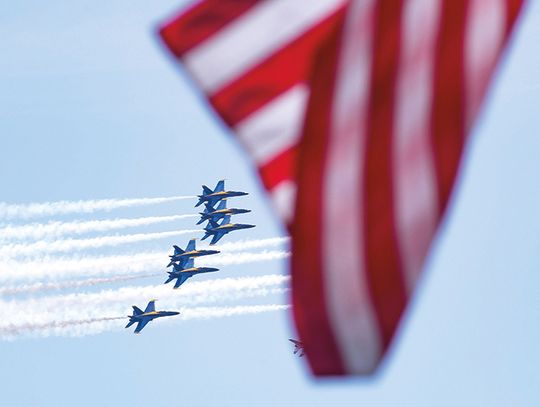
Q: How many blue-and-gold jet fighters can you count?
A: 6